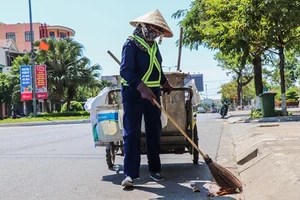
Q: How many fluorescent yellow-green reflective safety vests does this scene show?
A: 1